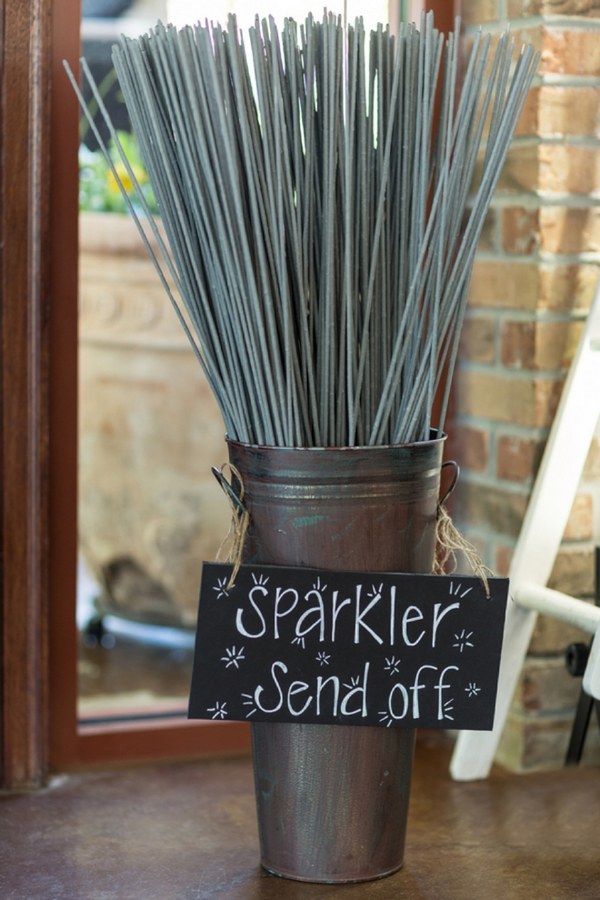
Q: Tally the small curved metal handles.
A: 2